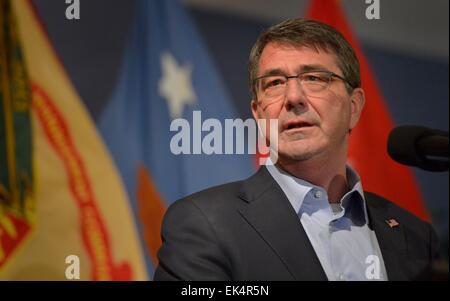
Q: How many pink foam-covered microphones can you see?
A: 0